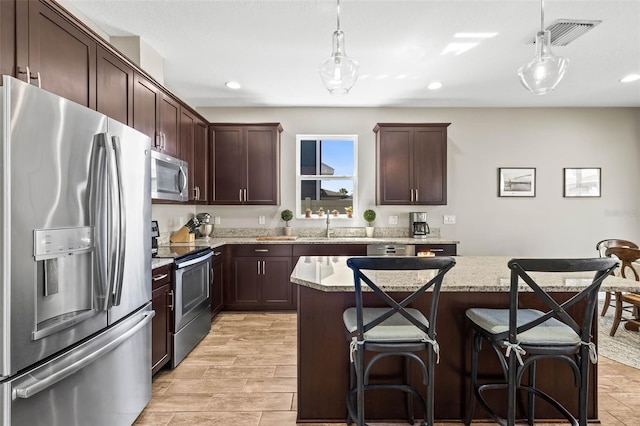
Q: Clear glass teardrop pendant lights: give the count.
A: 2